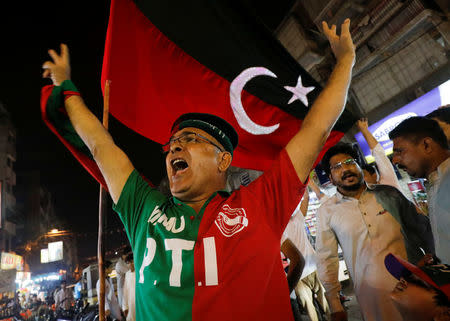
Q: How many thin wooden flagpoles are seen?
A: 1